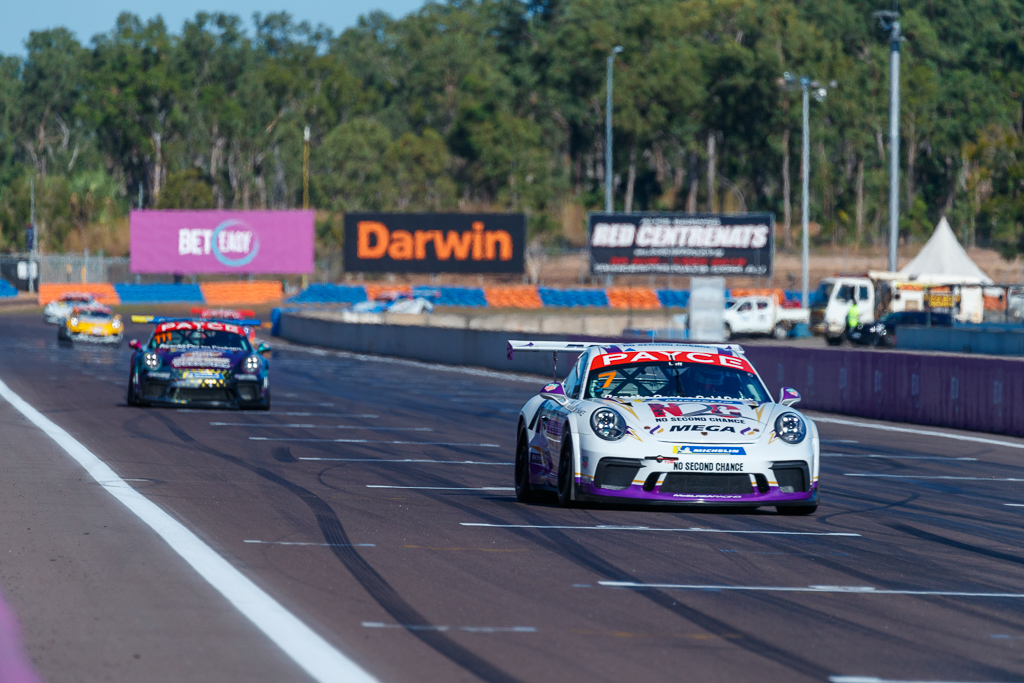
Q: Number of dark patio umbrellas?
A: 0